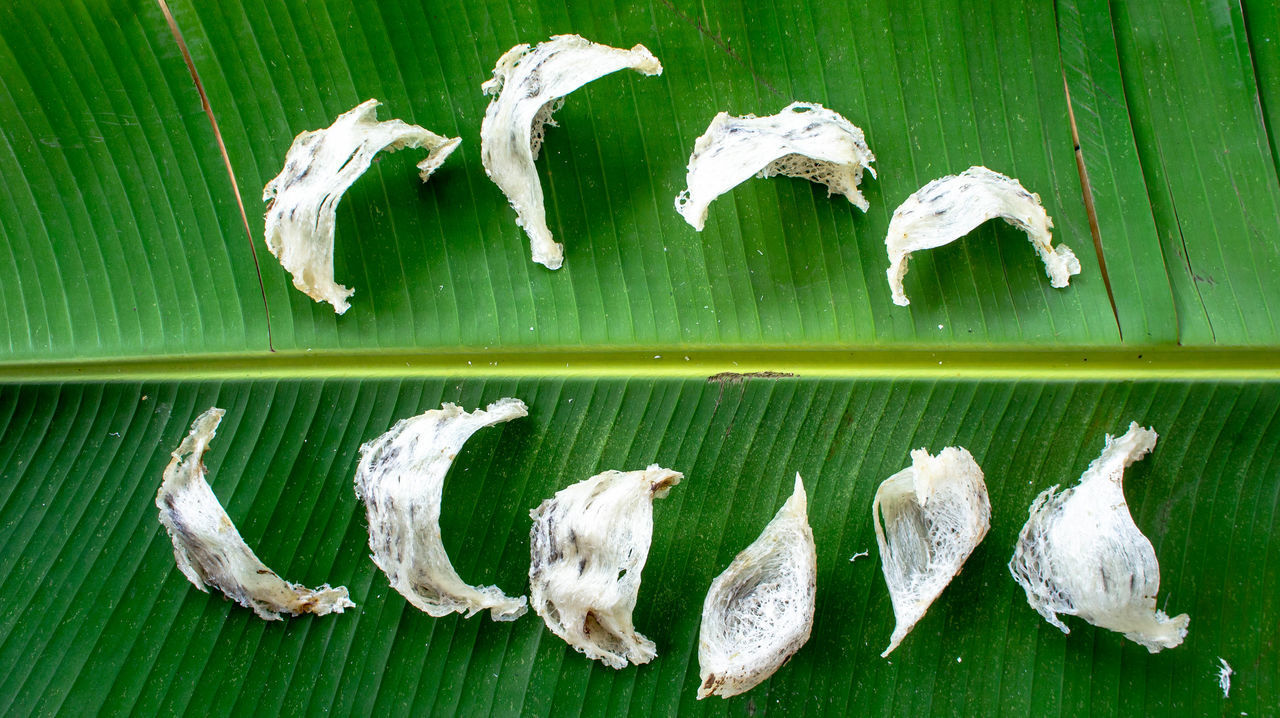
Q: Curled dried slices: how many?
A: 10